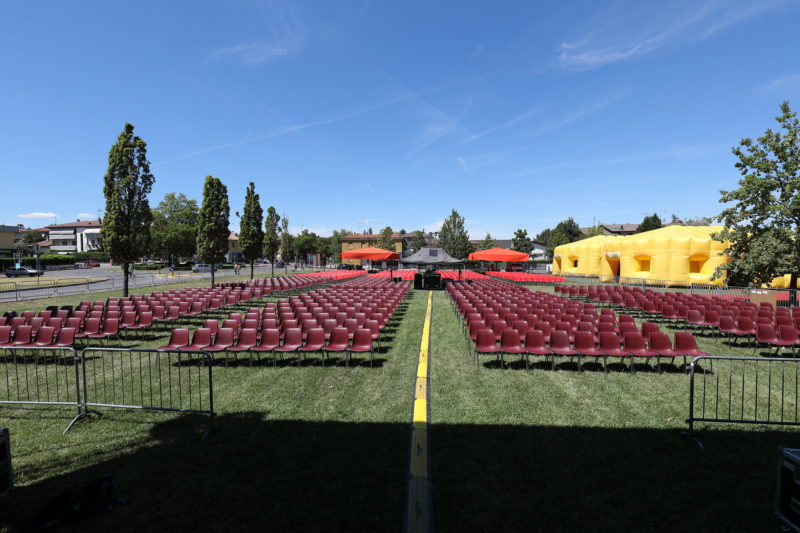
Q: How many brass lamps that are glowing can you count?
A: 0